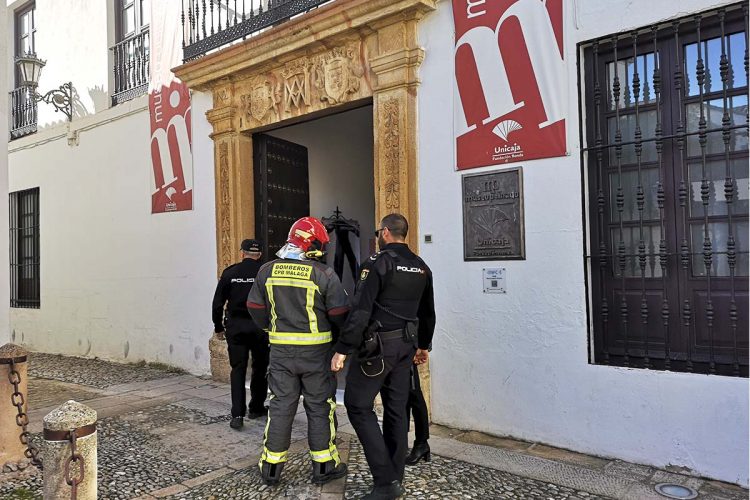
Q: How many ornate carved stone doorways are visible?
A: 1